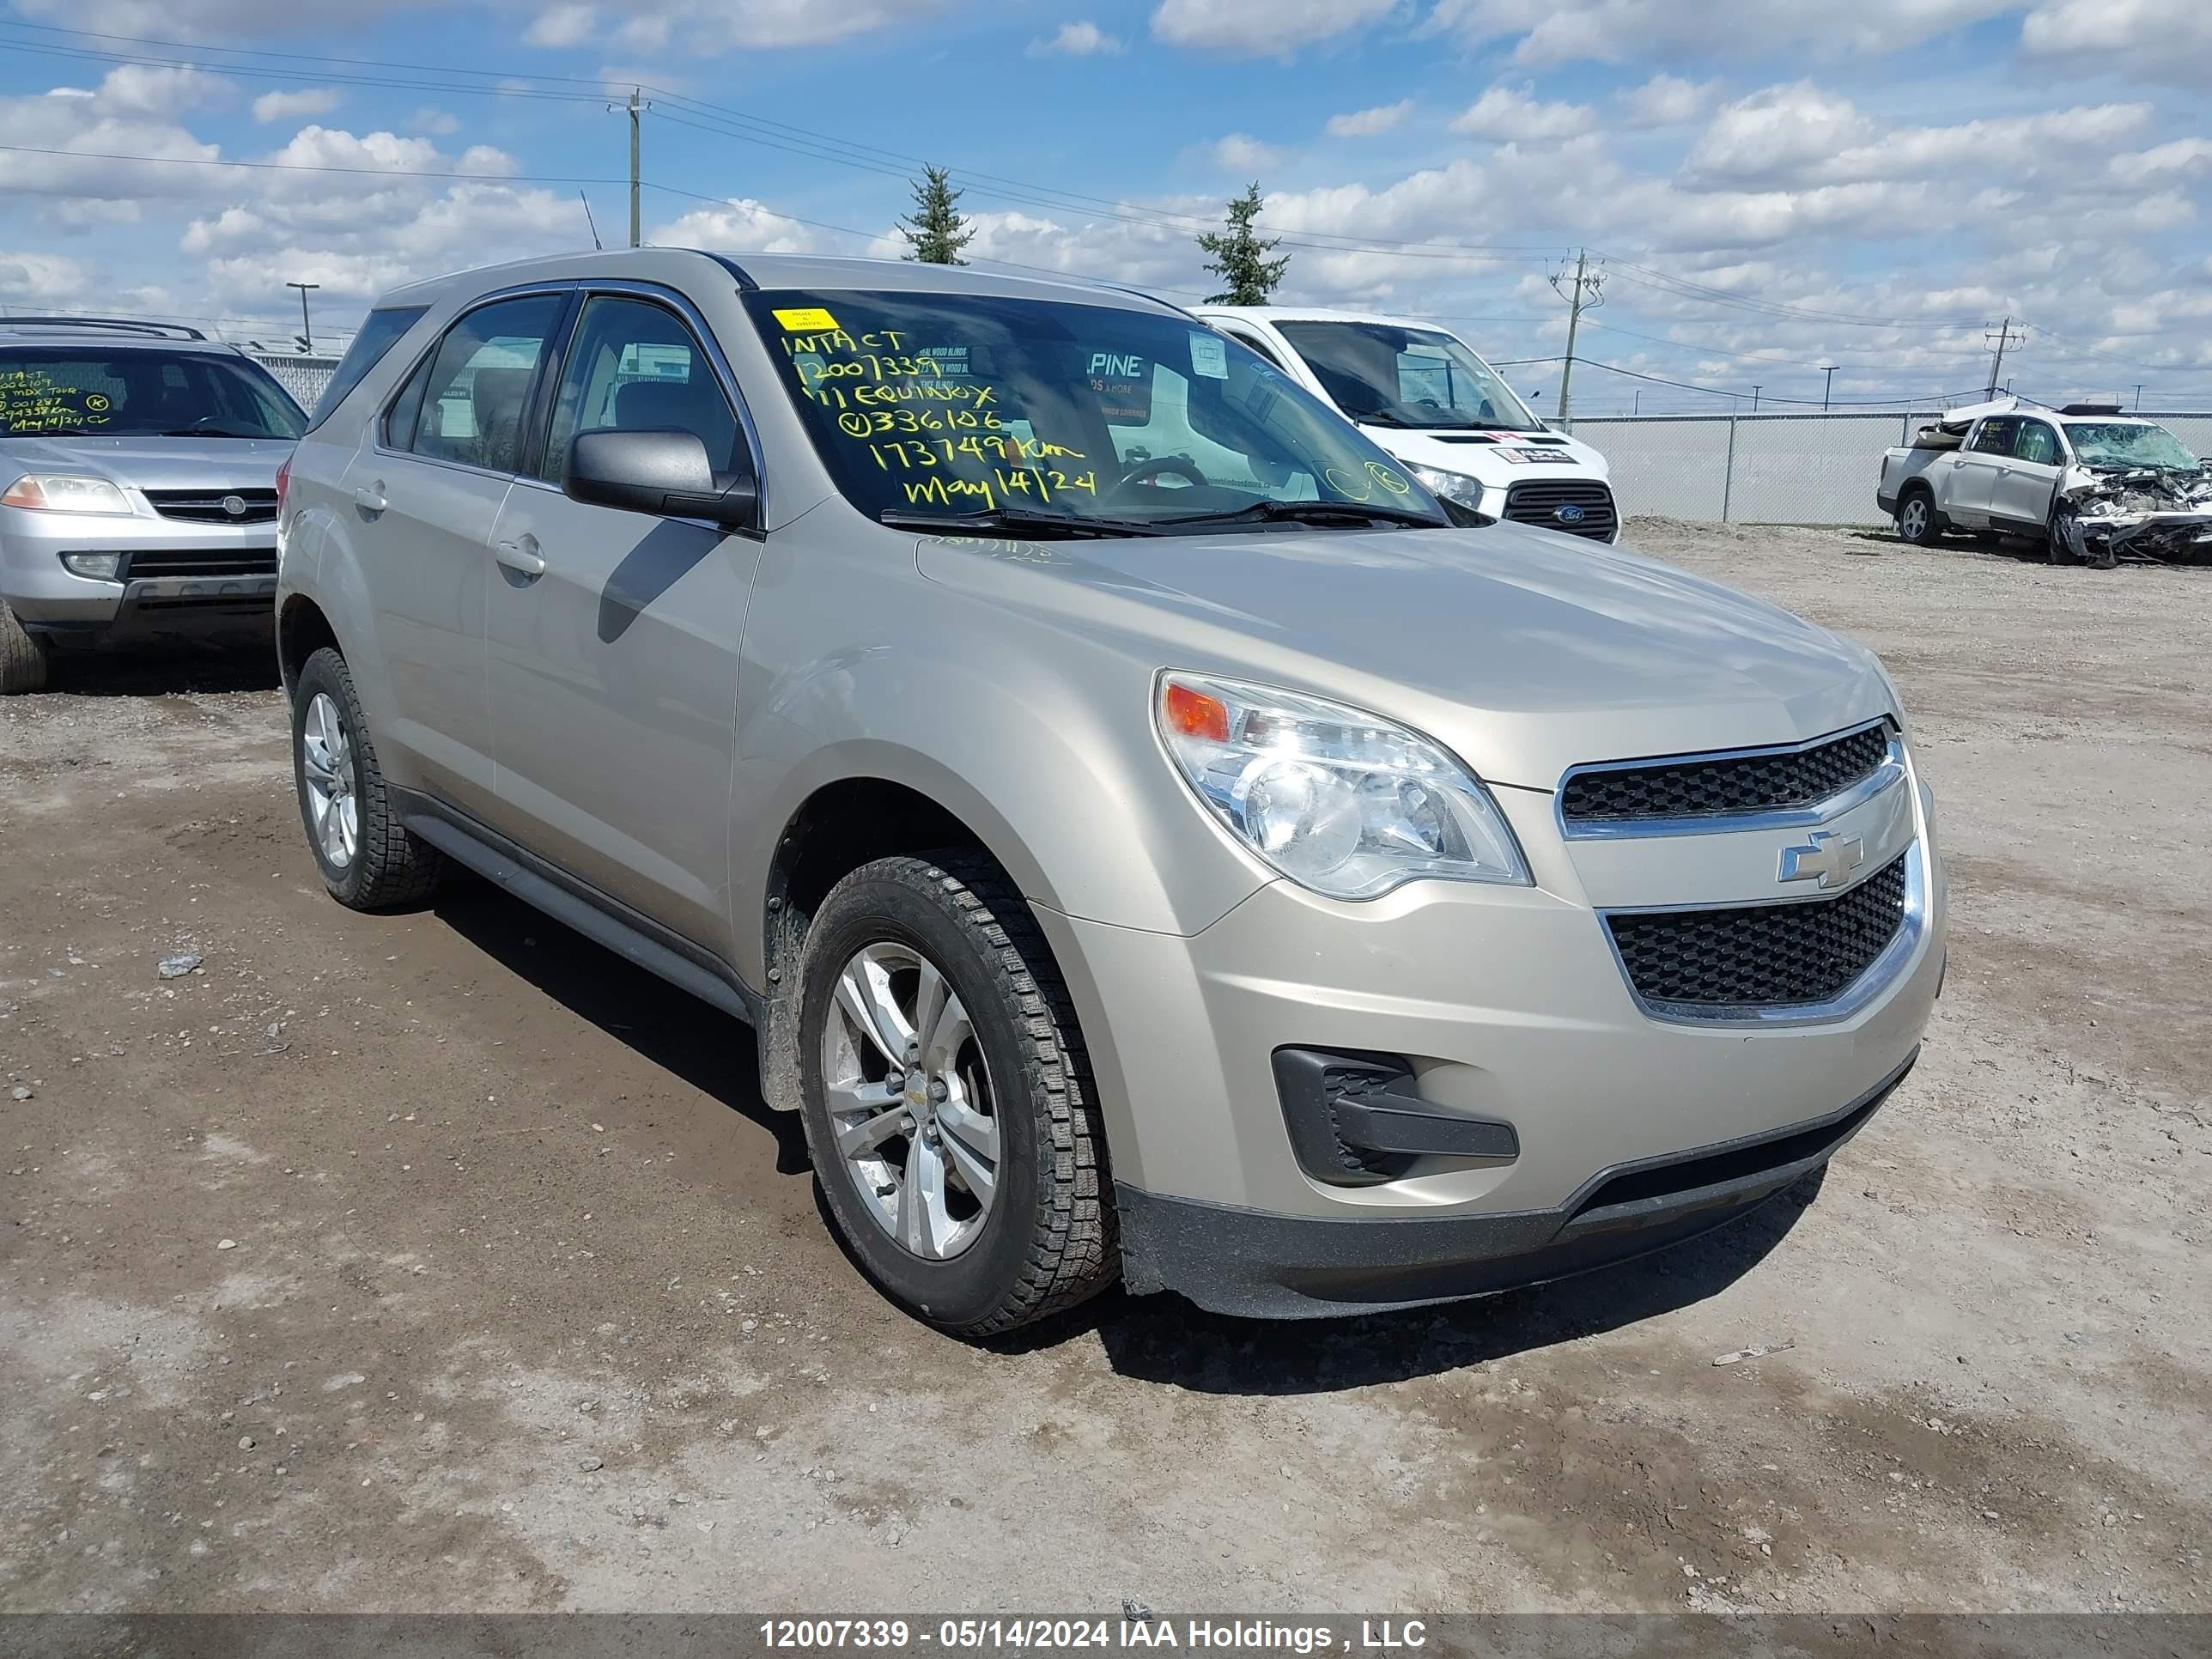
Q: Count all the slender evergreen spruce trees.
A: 2